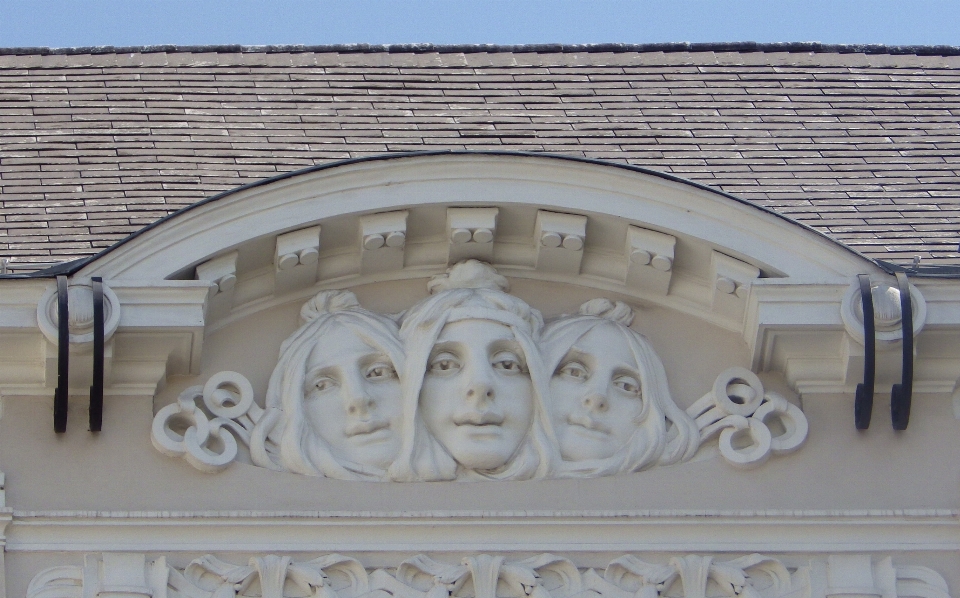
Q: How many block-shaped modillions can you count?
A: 7